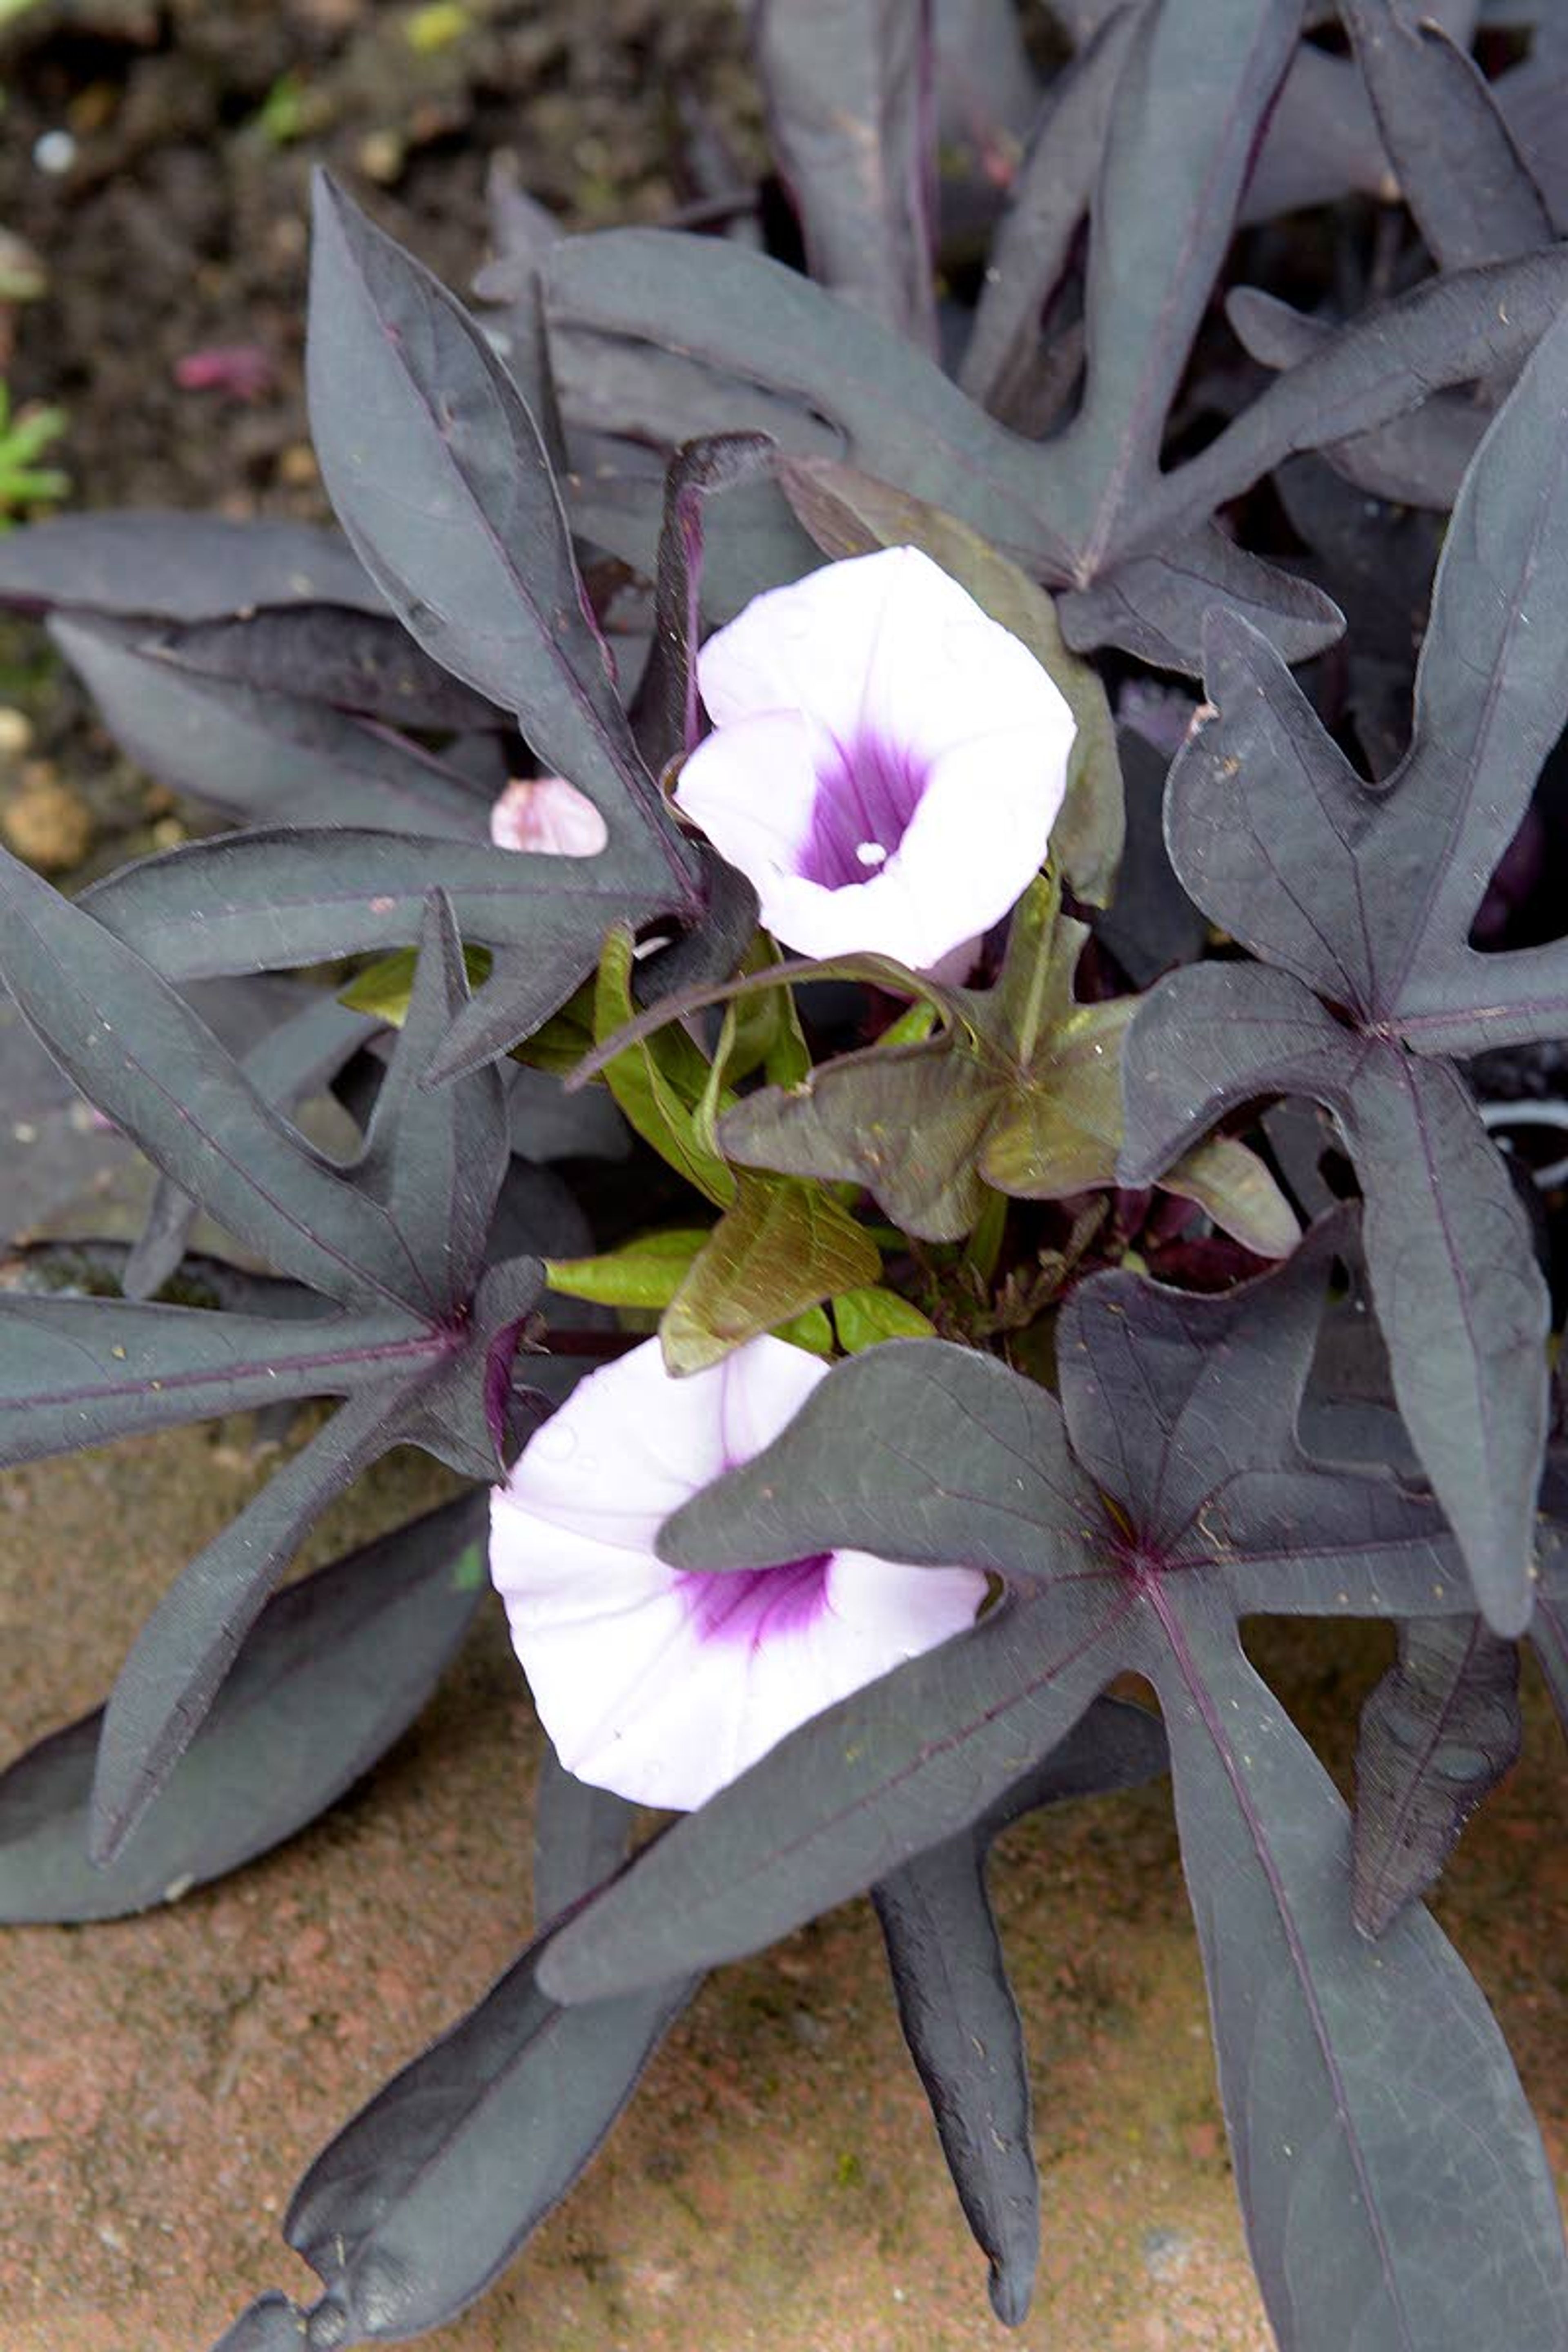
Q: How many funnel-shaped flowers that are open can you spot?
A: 2